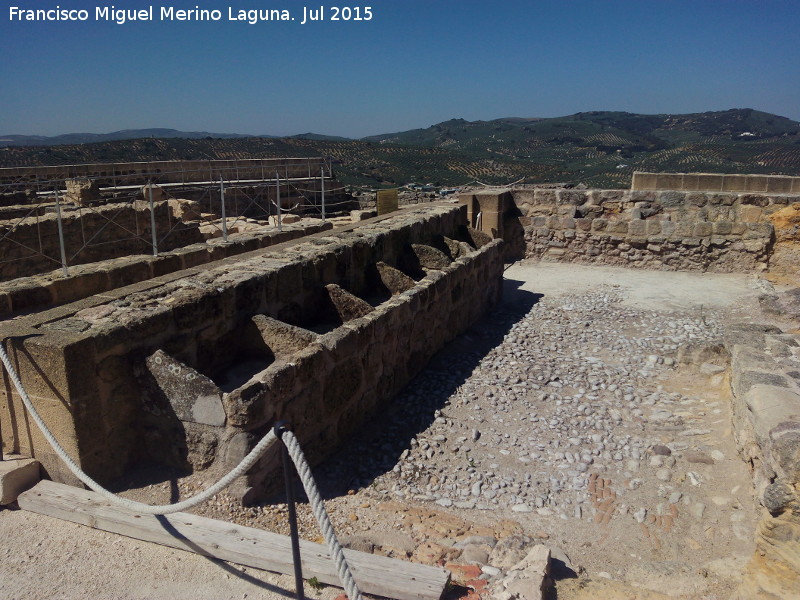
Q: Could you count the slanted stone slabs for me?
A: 7